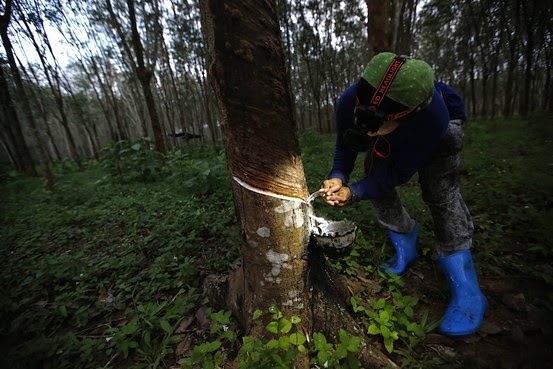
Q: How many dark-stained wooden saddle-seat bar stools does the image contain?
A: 0